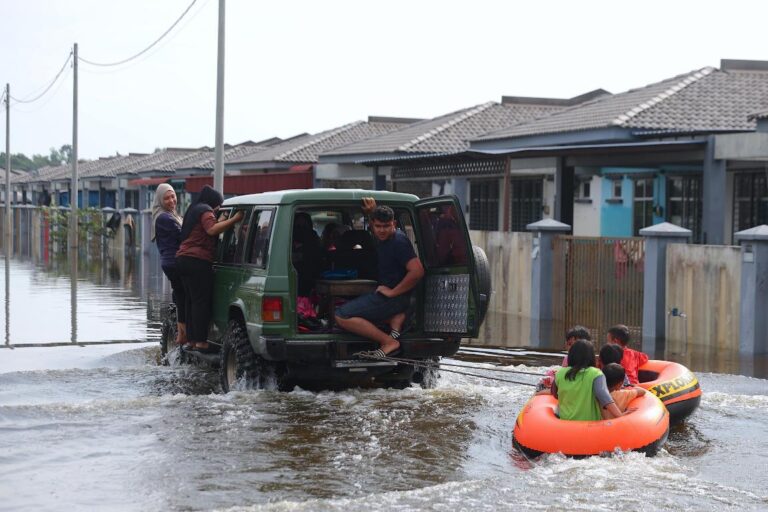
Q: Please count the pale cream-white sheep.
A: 0